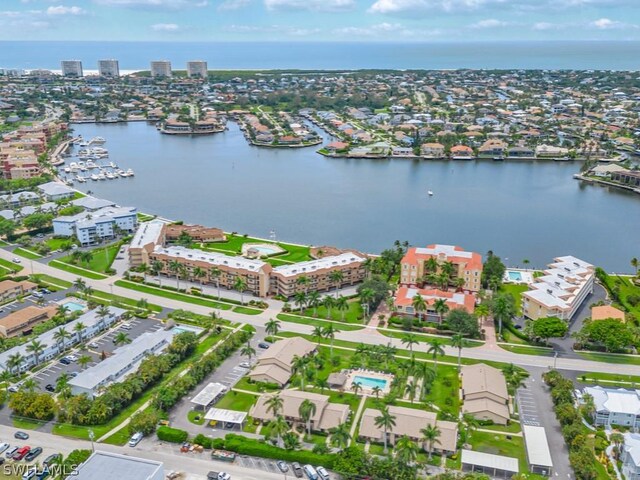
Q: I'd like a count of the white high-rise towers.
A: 4